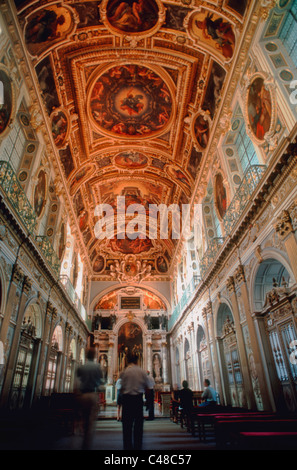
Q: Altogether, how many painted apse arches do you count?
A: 1